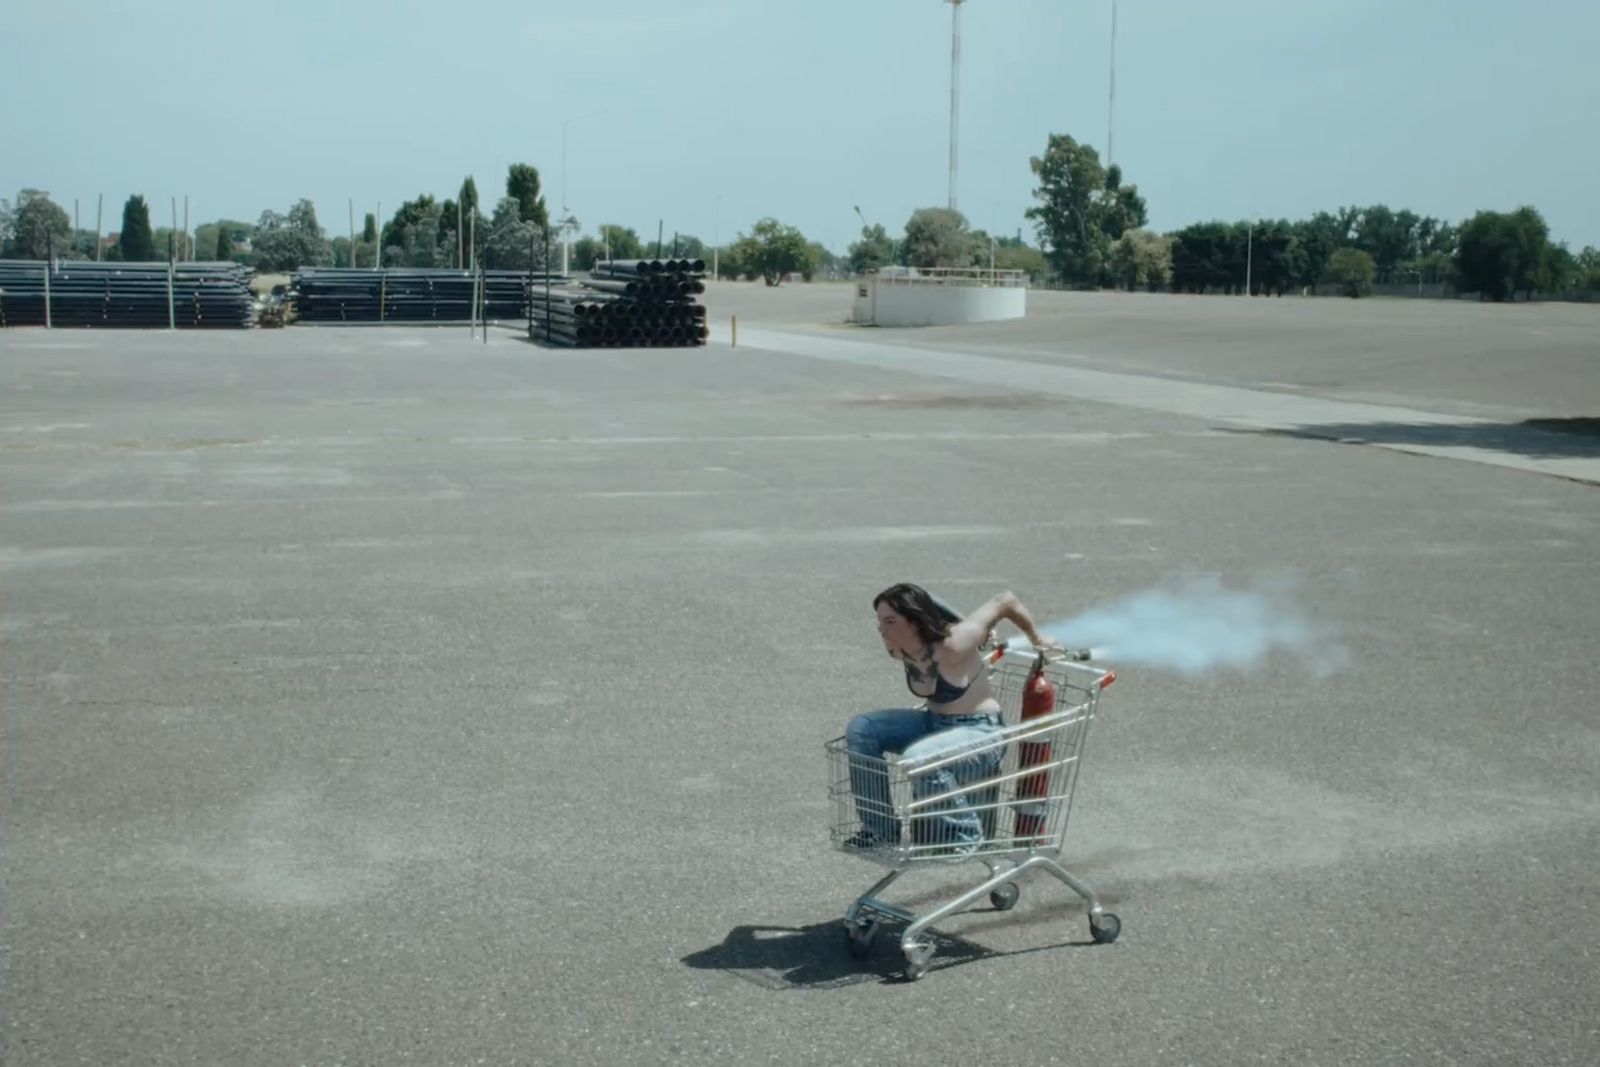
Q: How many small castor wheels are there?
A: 4